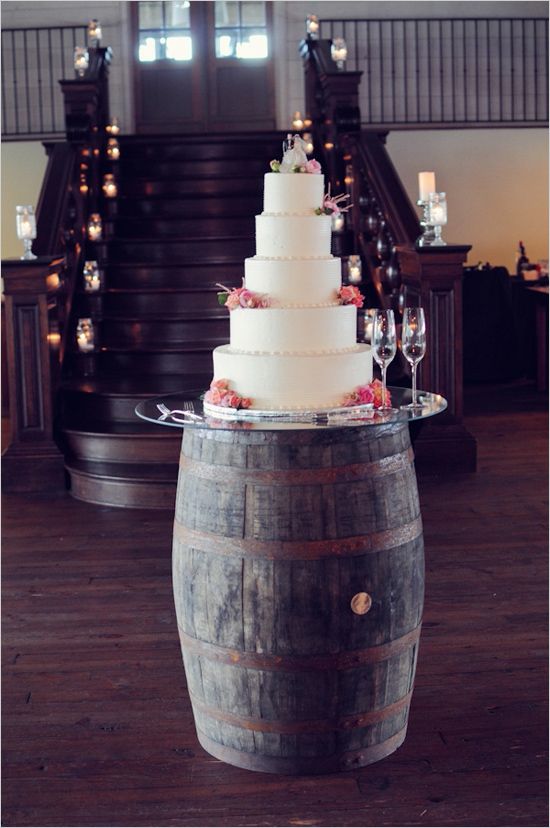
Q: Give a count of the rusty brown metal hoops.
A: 4